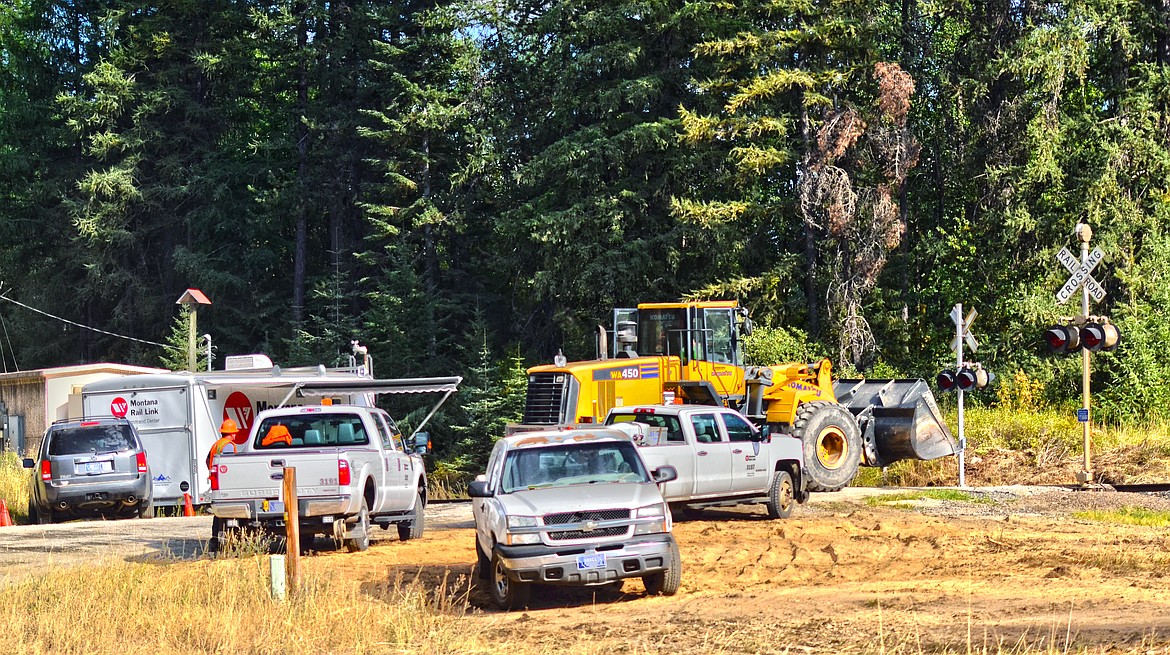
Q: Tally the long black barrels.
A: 0